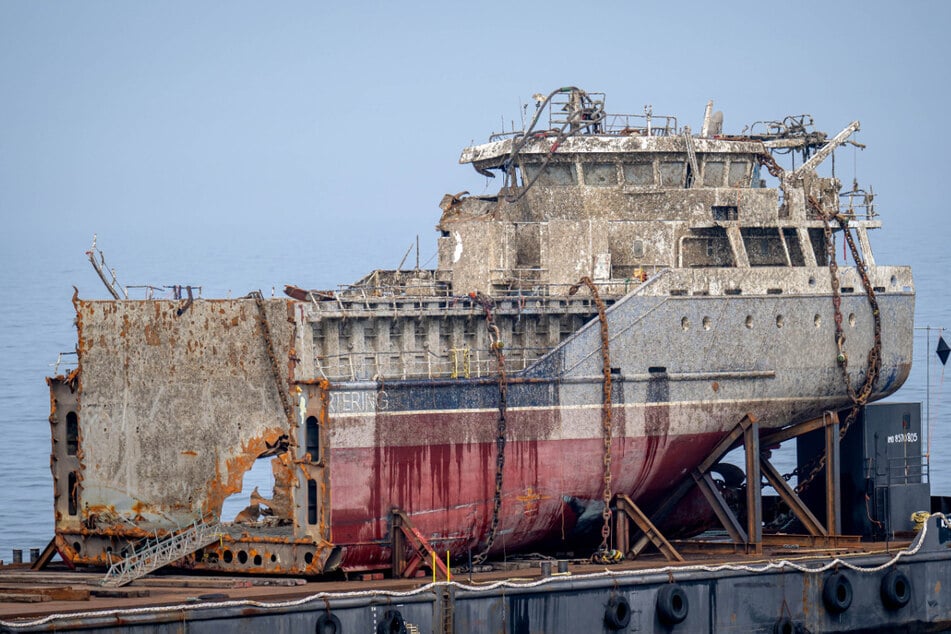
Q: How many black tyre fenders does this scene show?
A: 7